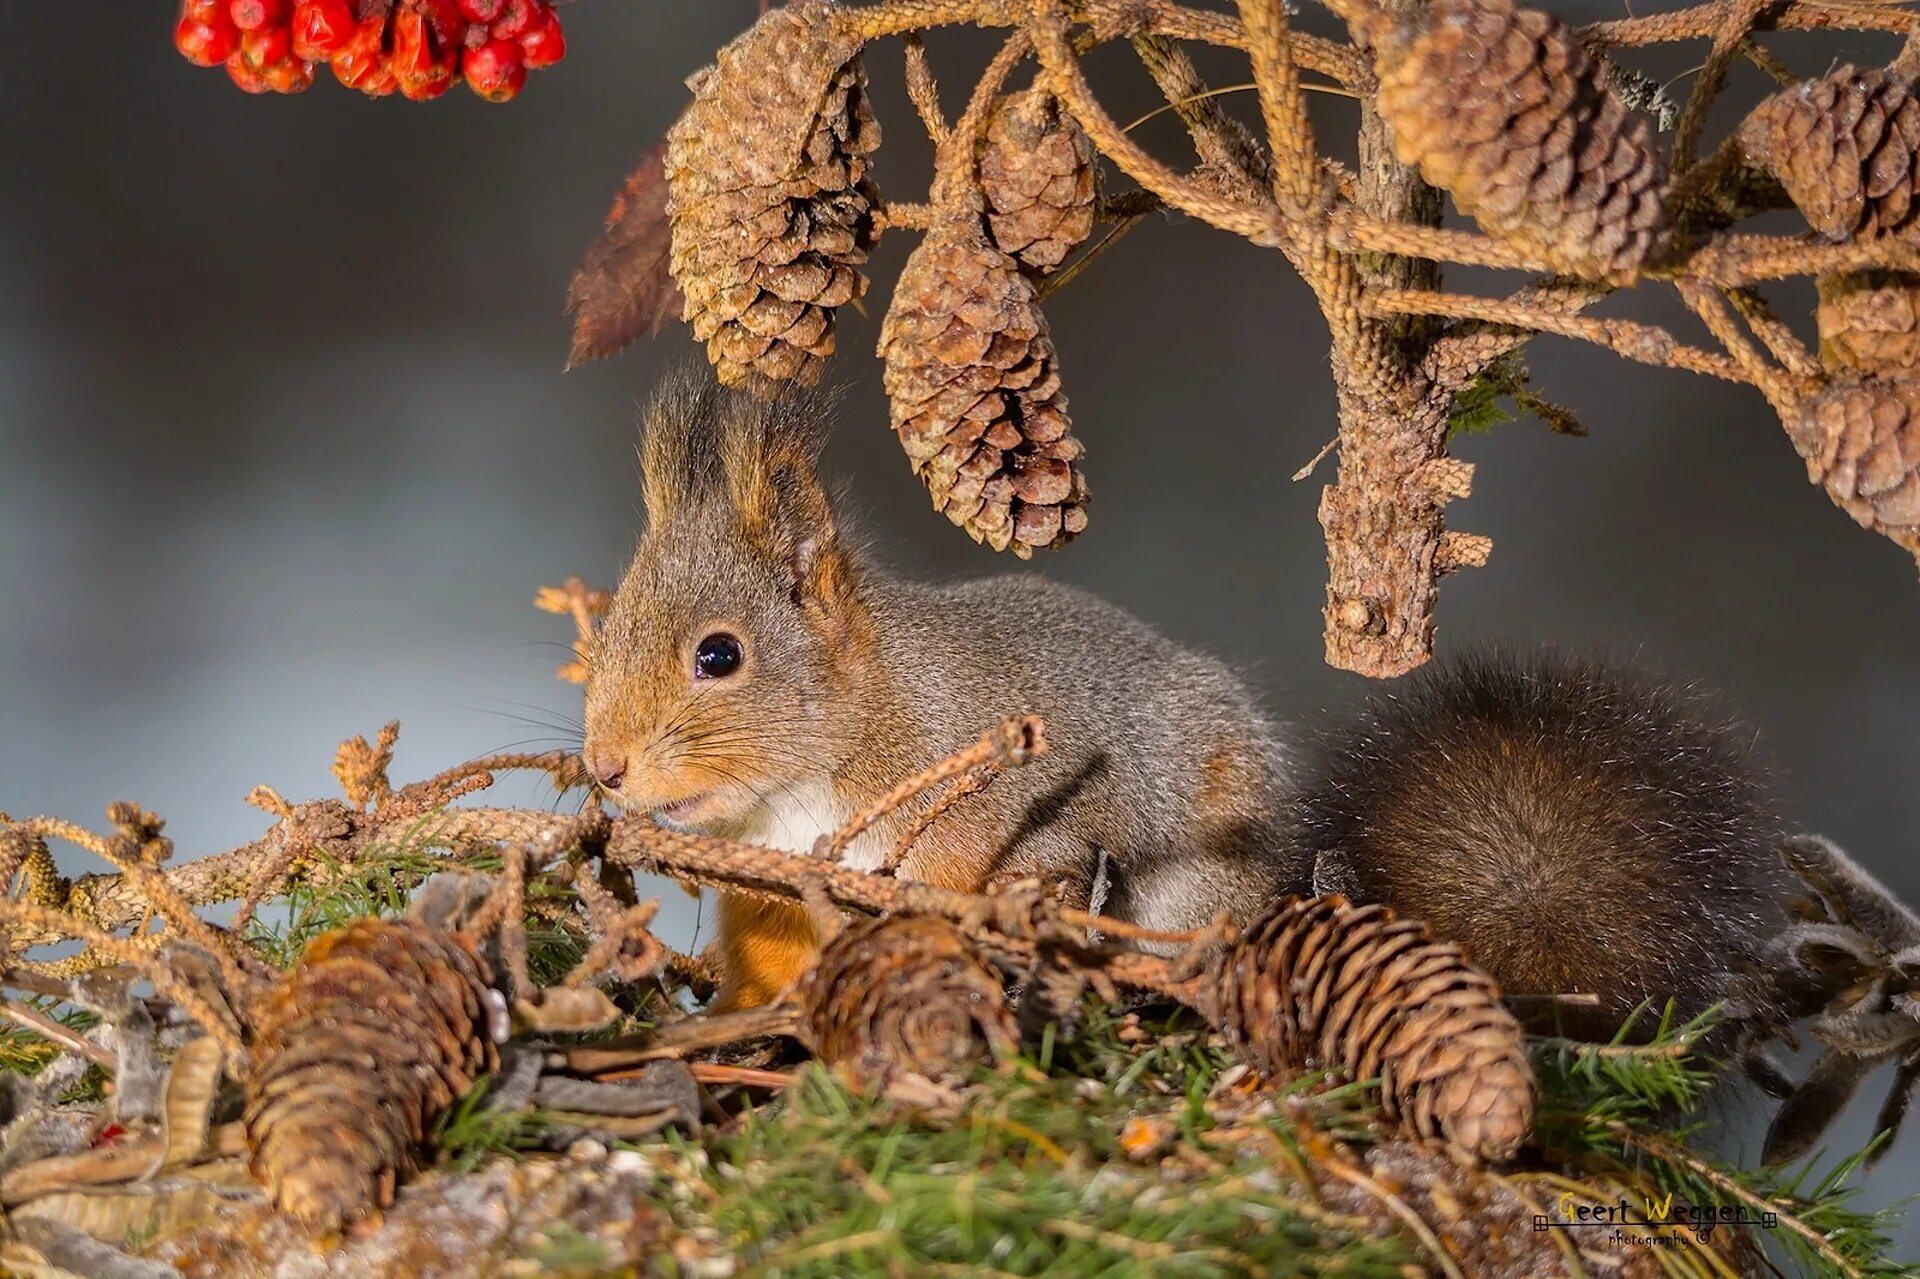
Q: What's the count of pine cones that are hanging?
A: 7